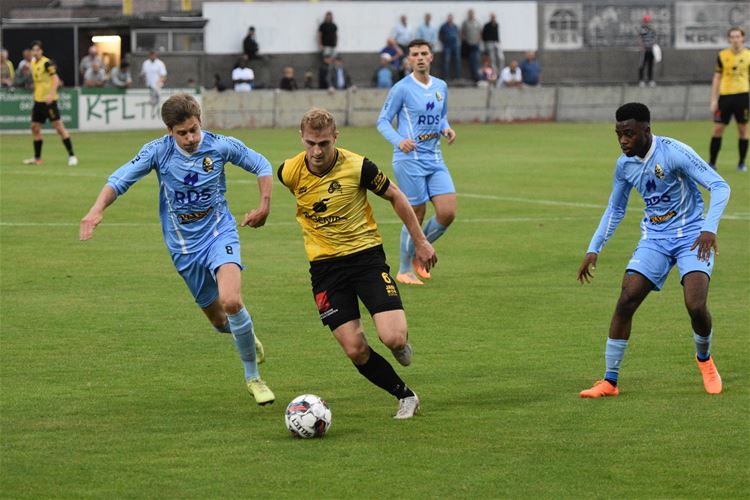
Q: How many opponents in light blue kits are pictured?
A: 3